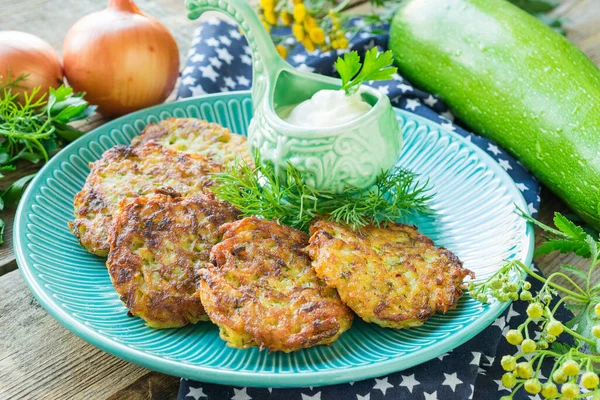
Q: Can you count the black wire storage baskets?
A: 0